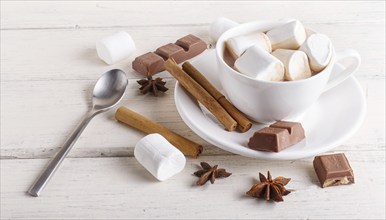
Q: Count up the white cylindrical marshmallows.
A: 8